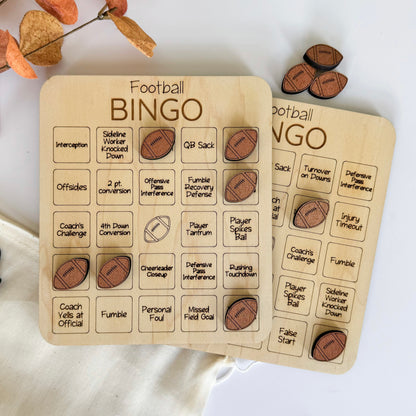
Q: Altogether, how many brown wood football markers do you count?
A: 11